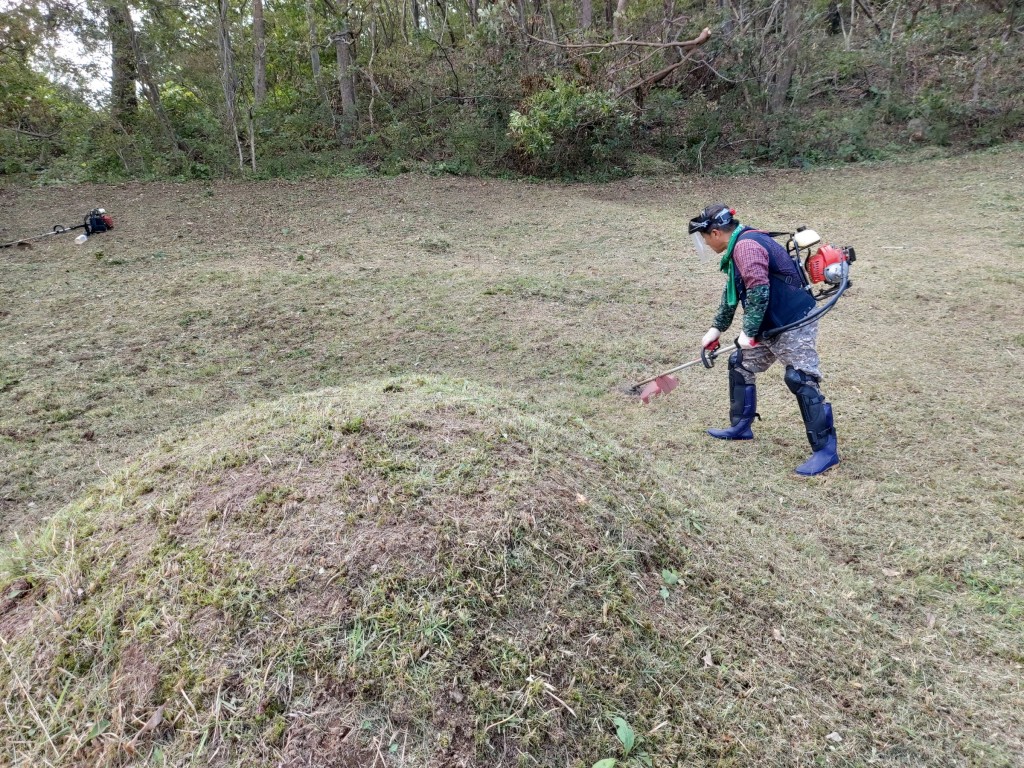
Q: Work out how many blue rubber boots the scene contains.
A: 2